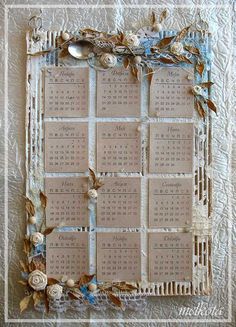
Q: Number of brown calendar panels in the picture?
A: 12